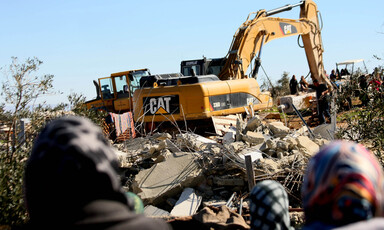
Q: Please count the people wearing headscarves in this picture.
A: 3